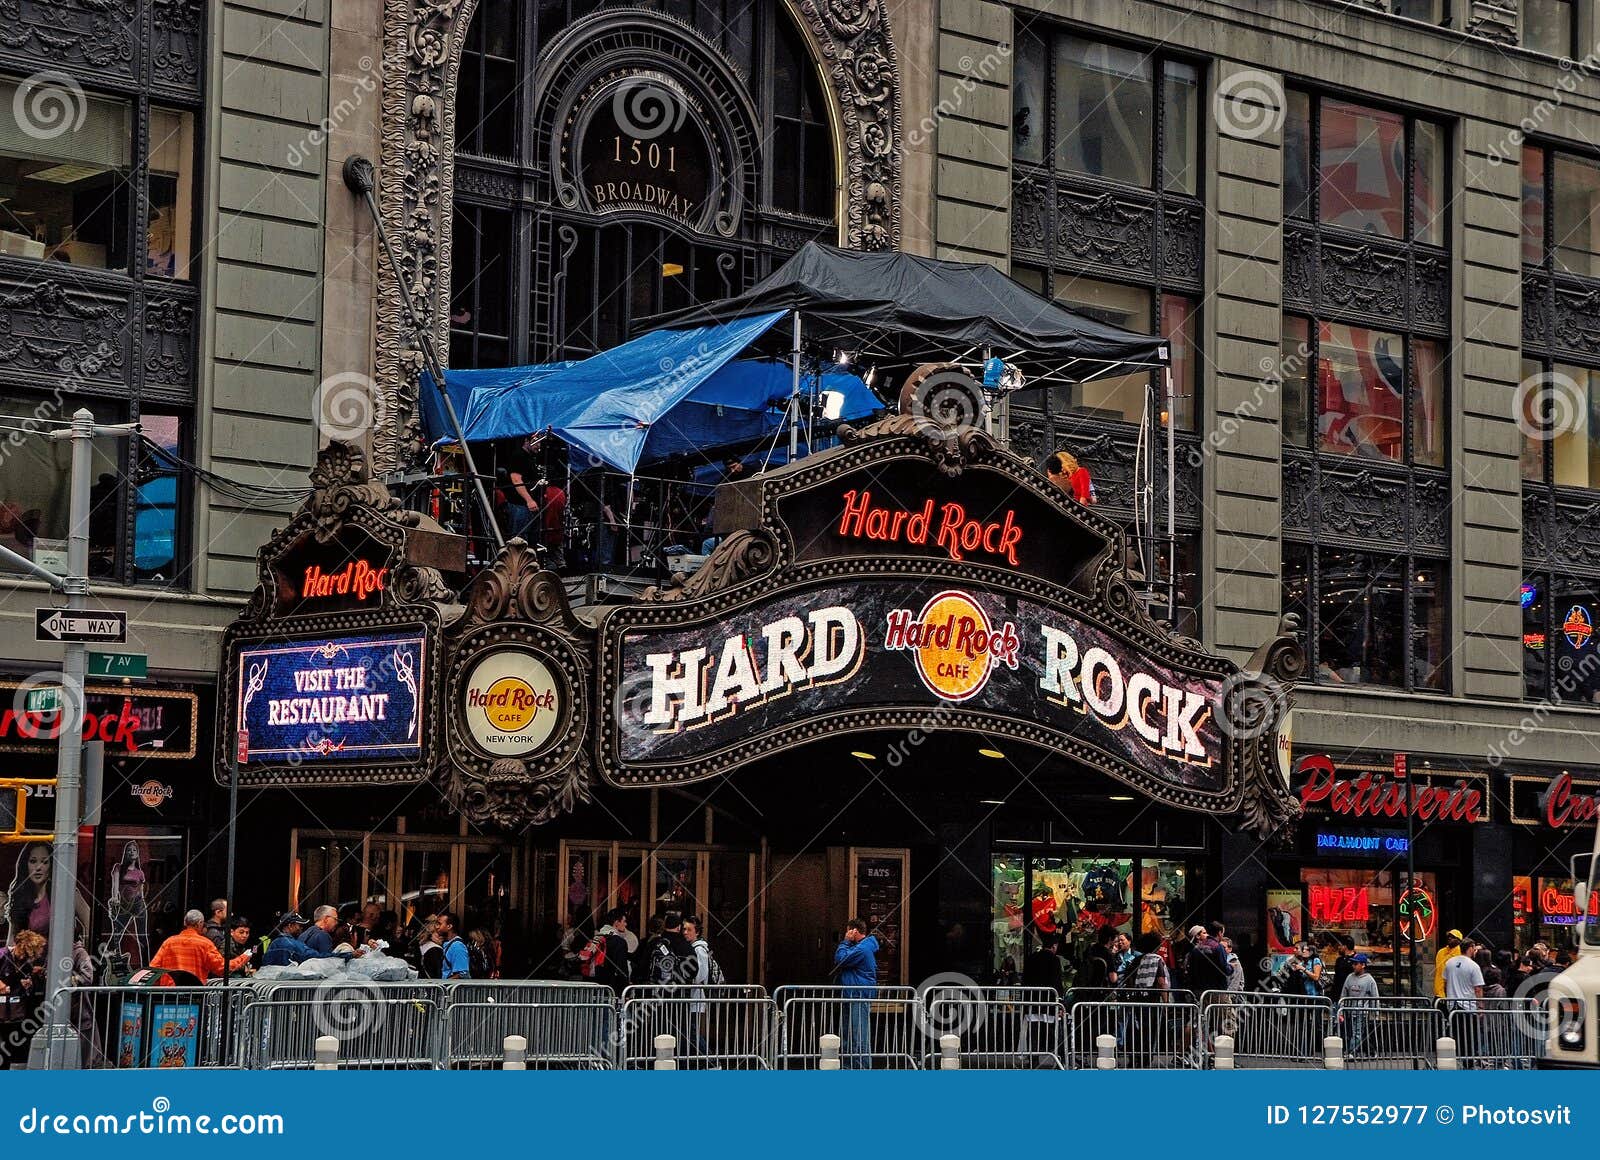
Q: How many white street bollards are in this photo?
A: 9